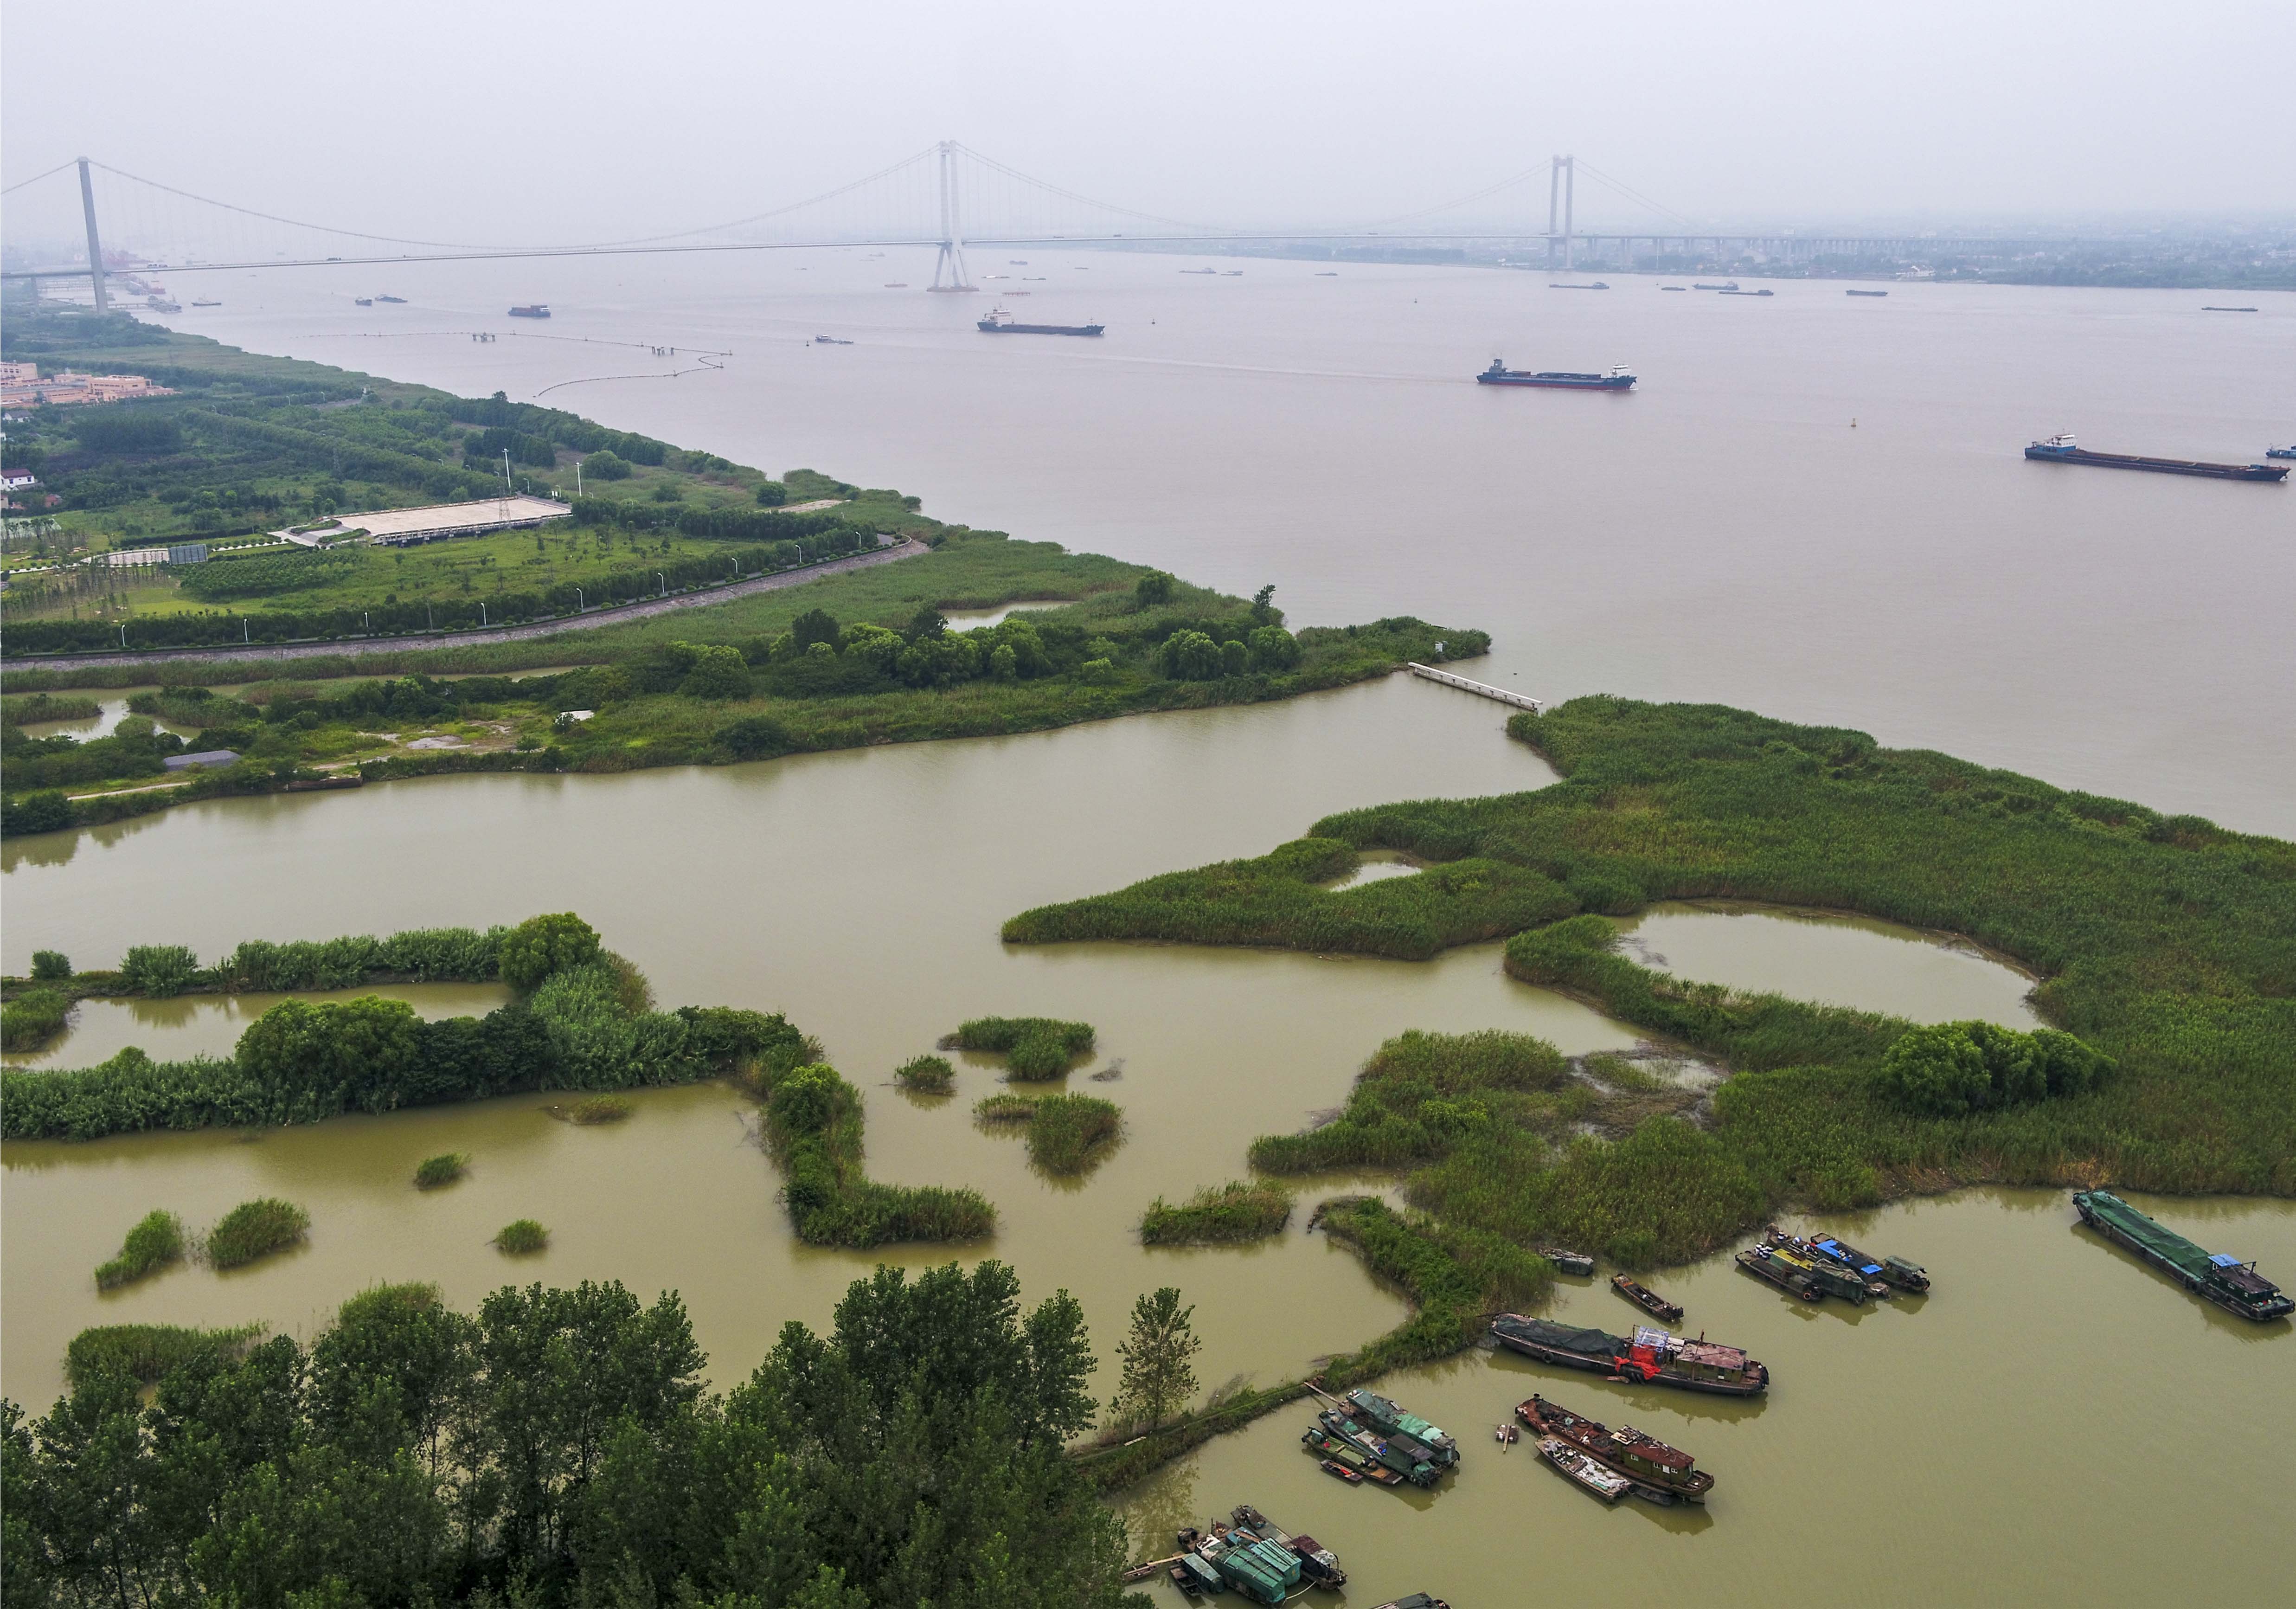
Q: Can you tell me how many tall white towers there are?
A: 3